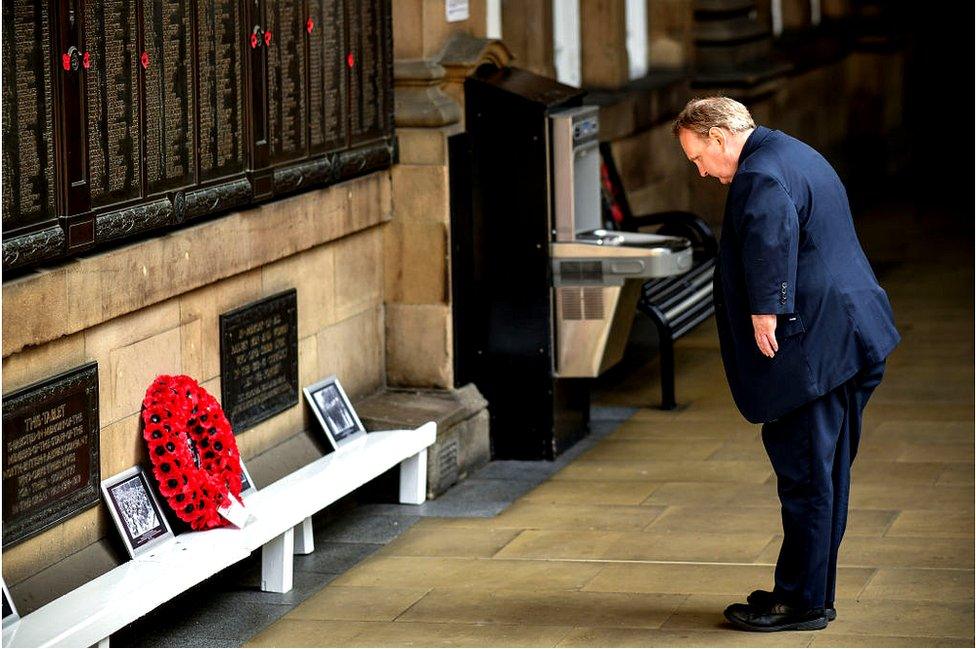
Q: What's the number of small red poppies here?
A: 7